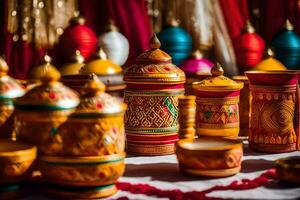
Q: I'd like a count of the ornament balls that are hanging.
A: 5